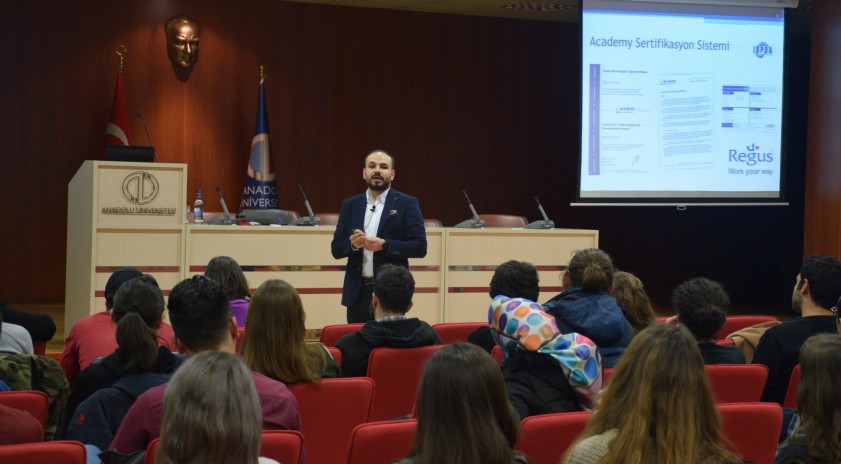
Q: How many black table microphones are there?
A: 4